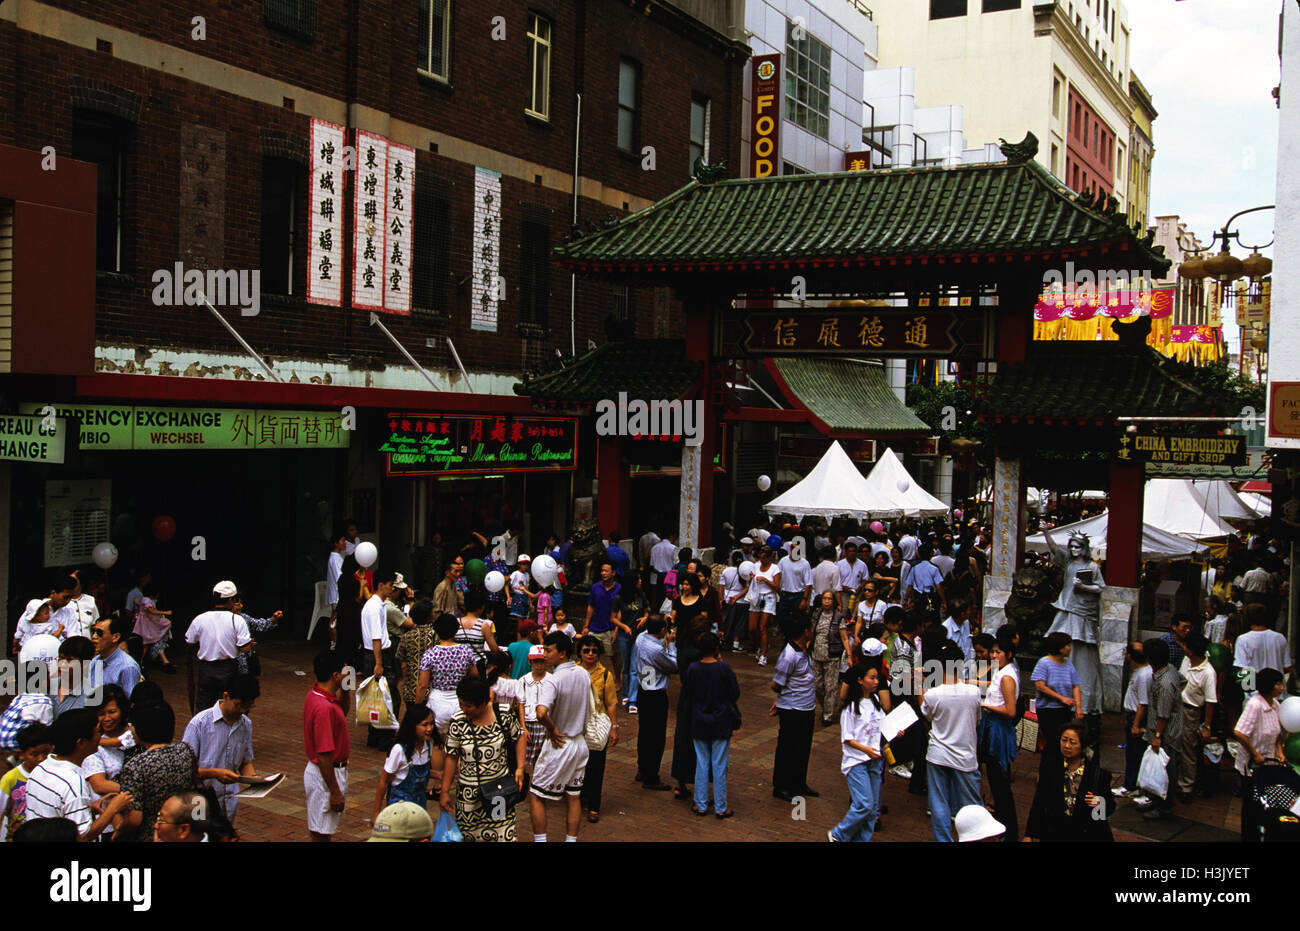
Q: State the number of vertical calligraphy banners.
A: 4